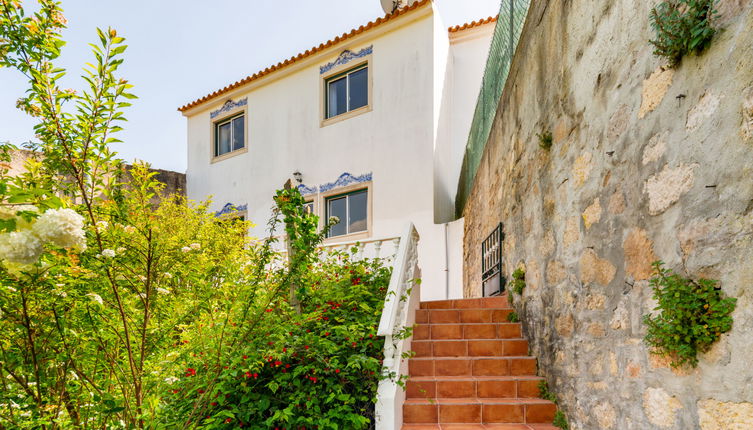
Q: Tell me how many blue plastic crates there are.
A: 0